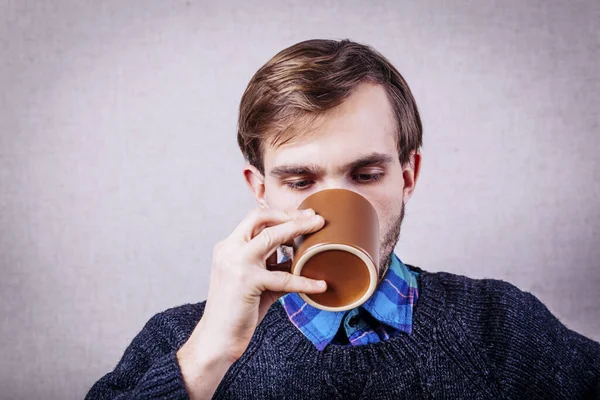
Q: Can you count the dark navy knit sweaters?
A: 1